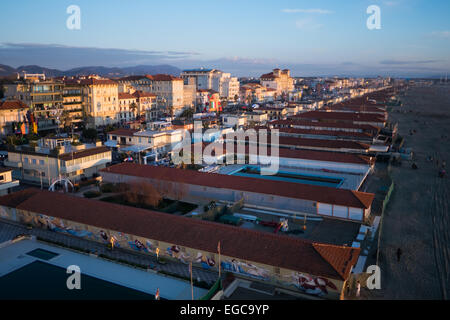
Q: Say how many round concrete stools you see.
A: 0